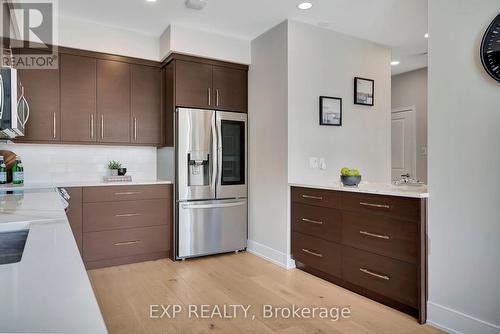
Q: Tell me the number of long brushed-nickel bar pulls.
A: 15